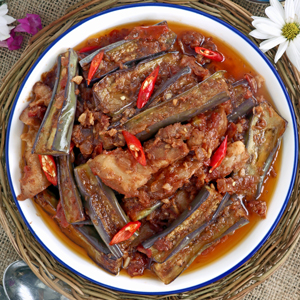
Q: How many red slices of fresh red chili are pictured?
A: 7